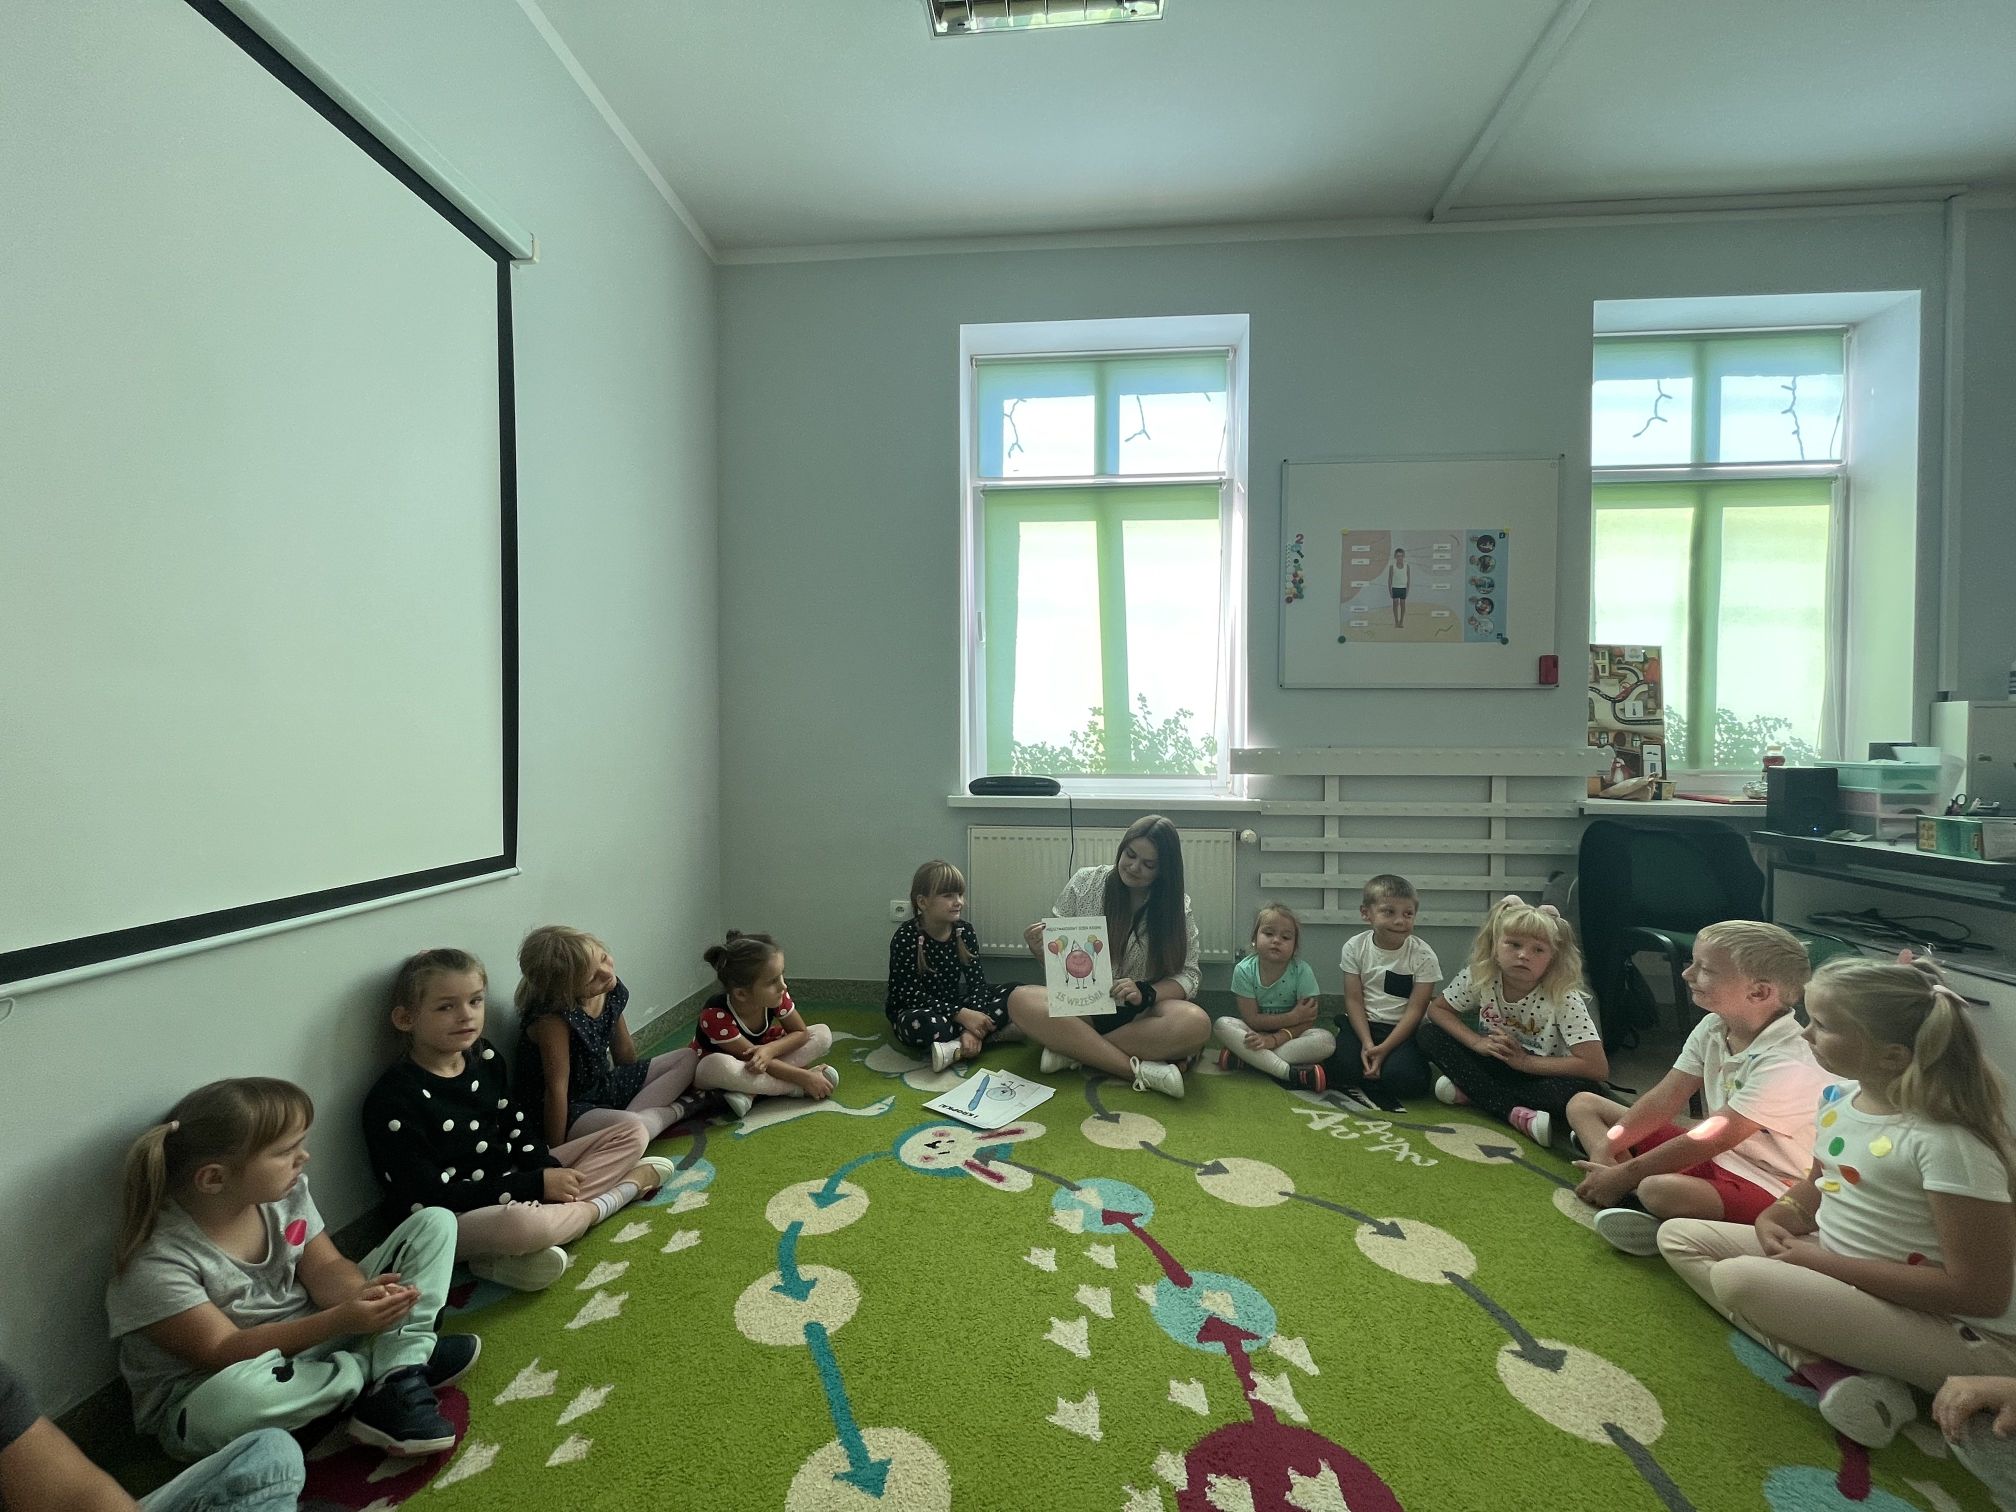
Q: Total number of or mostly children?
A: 10